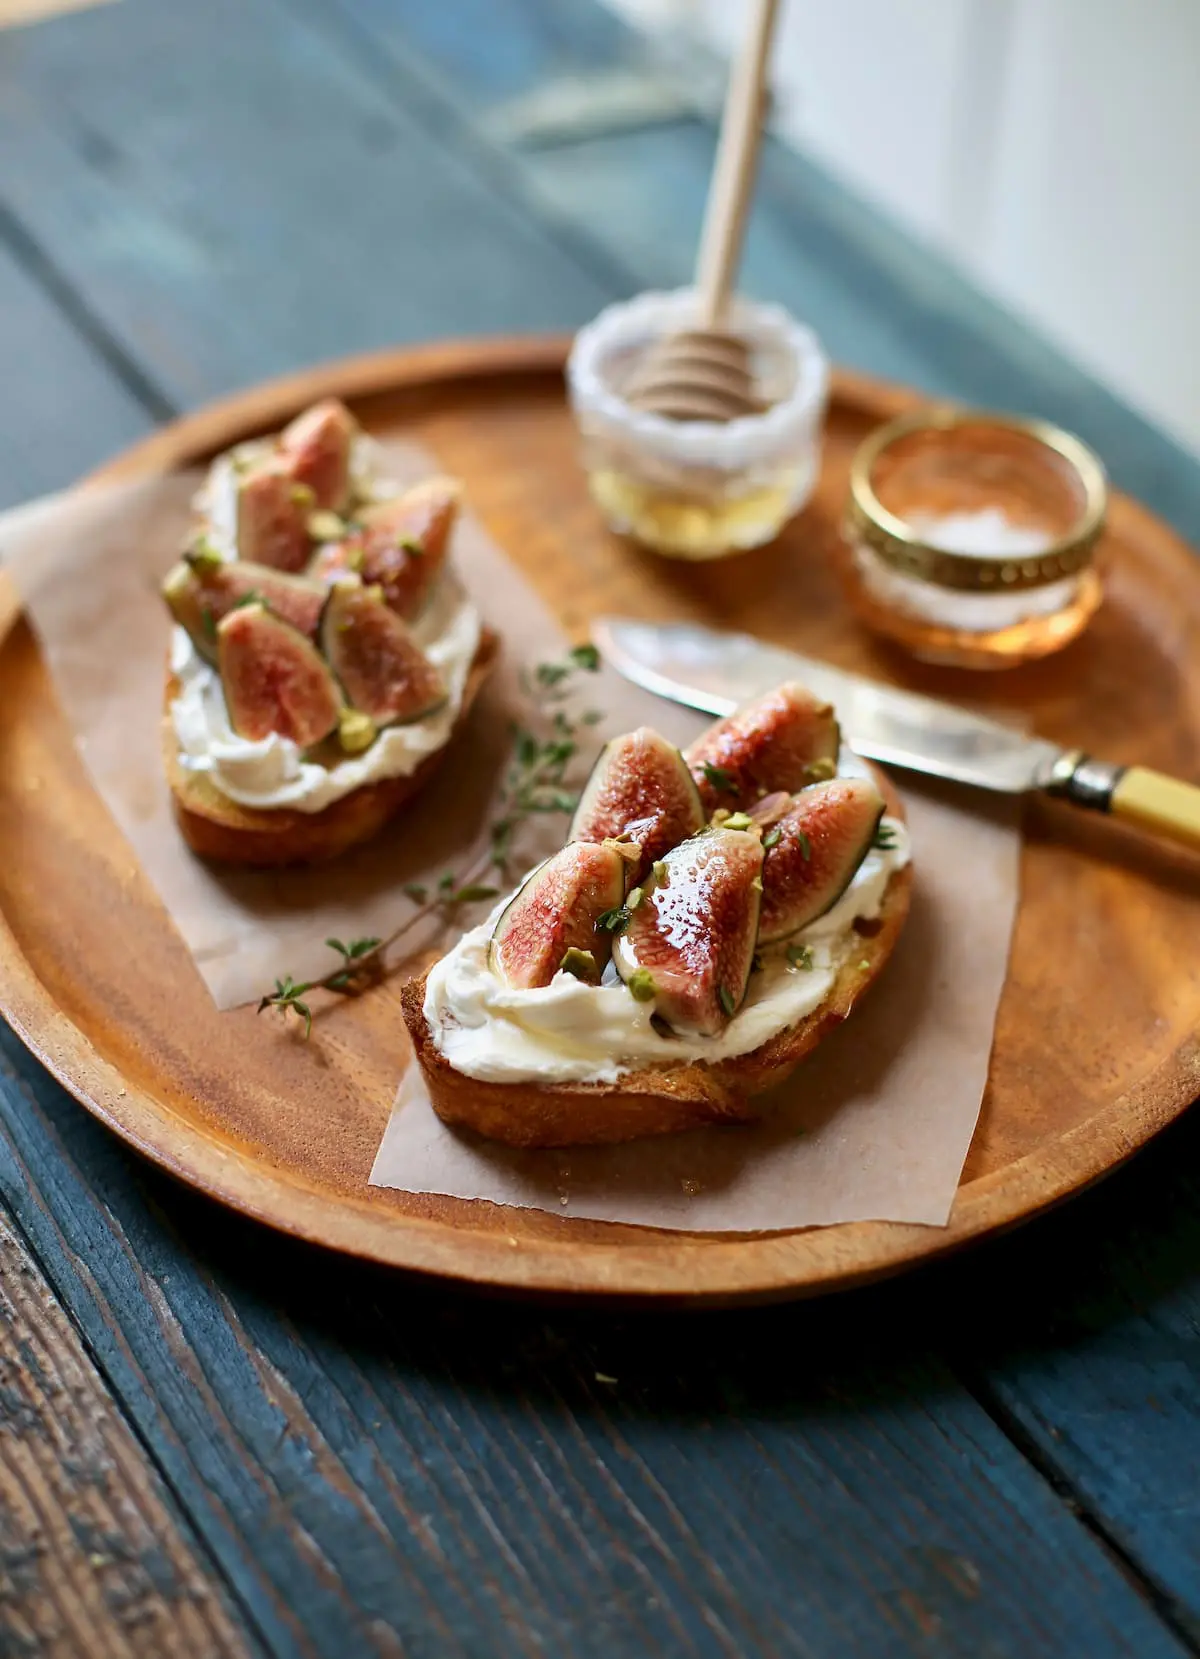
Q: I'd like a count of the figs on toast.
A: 11